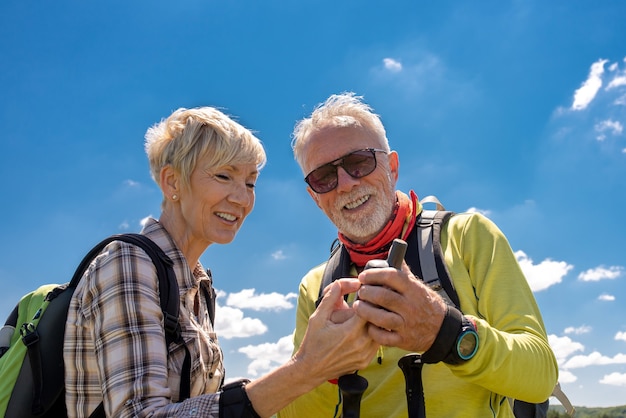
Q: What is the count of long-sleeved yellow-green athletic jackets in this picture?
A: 1